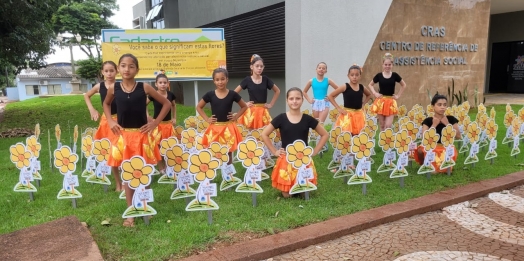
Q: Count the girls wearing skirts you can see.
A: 10